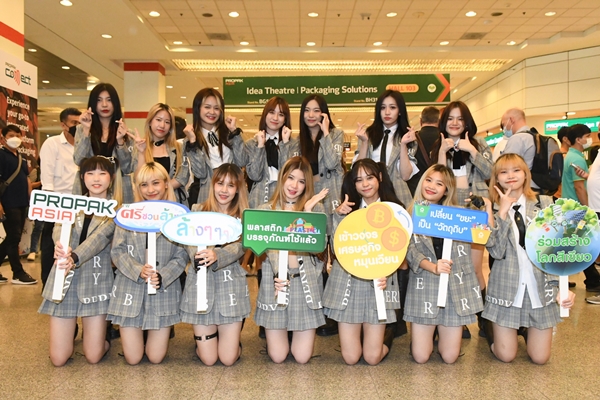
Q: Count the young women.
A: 14